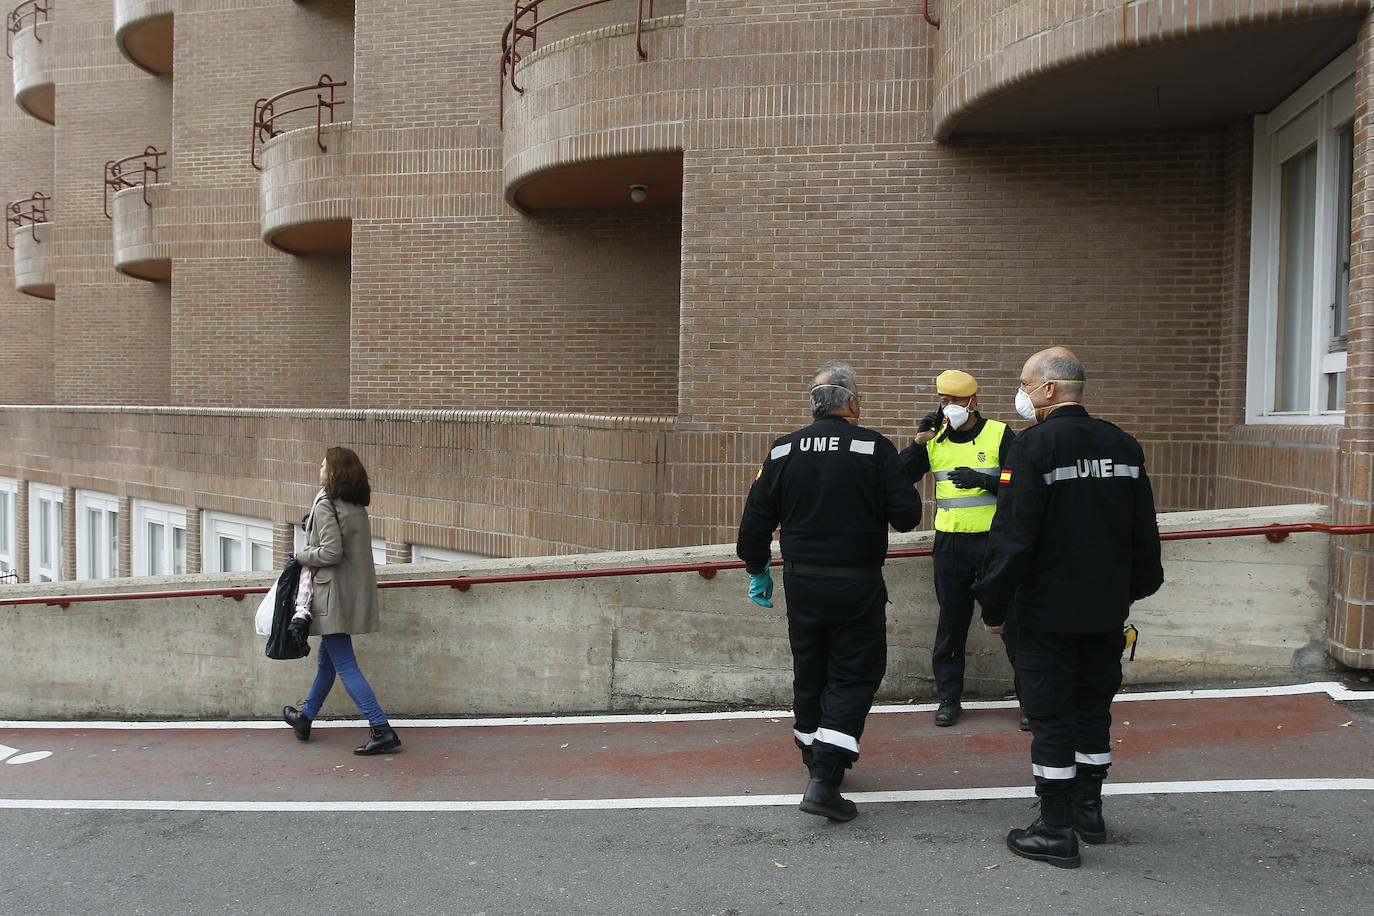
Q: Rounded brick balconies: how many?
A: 7